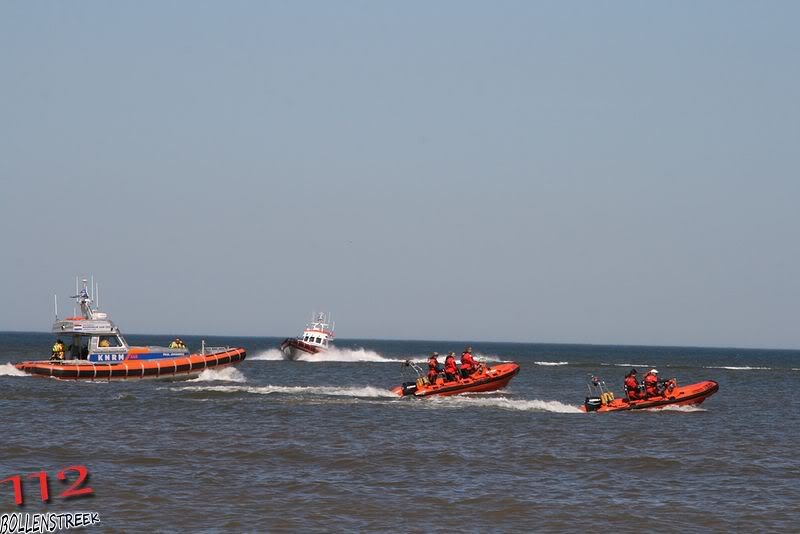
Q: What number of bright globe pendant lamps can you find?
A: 0